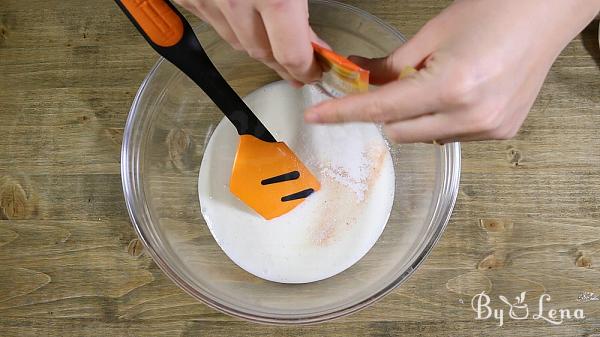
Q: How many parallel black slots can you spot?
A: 2